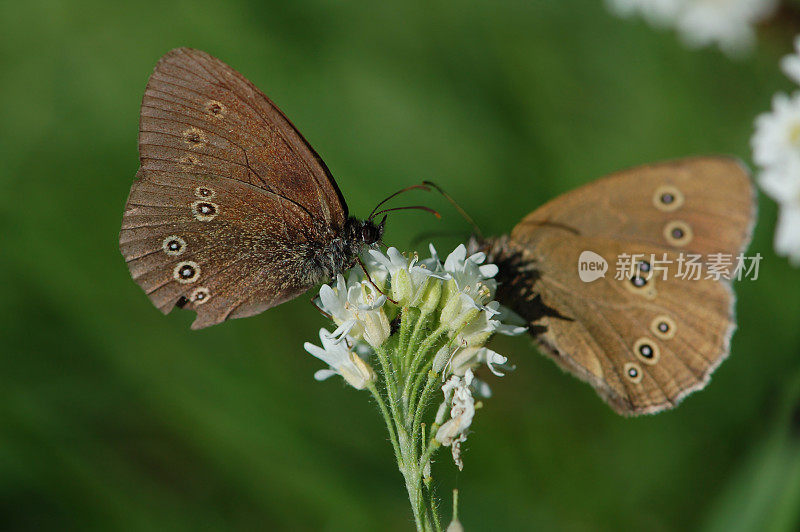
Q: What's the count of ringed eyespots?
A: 15